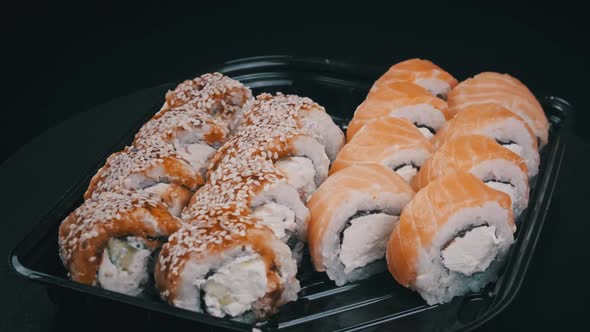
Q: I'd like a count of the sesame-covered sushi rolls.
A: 8